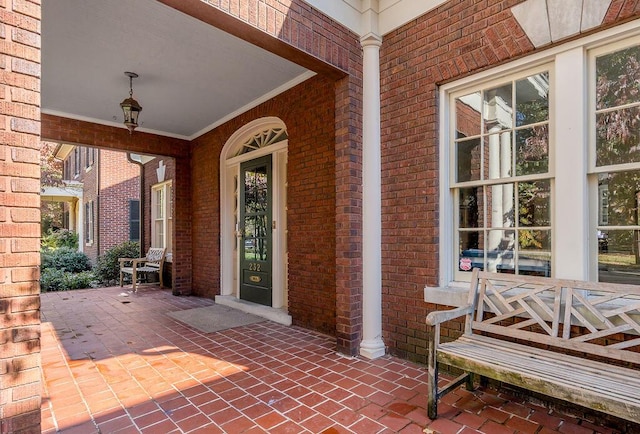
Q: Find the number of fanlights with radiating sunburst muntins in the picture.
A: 1